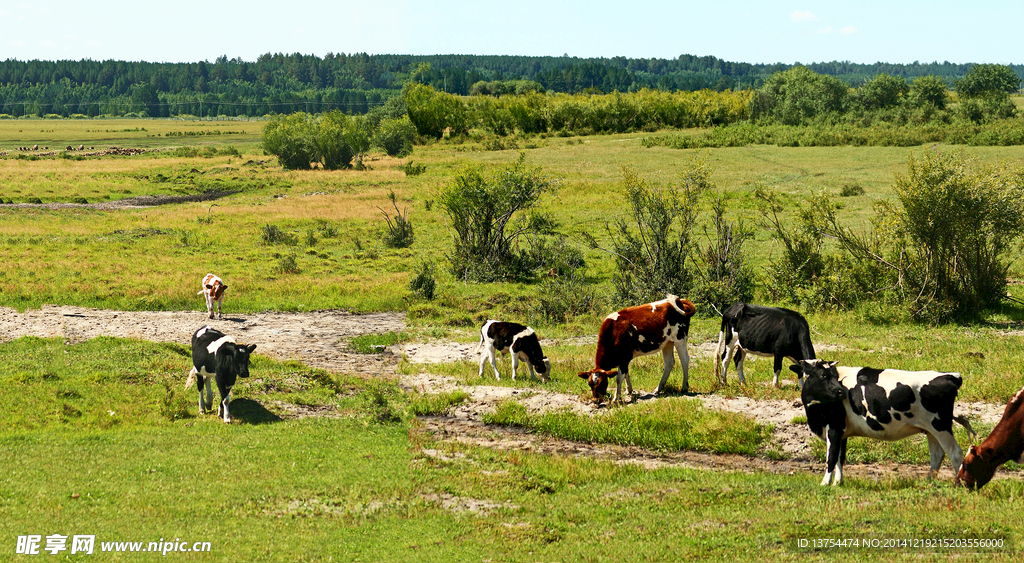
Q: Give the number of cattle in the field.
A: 7